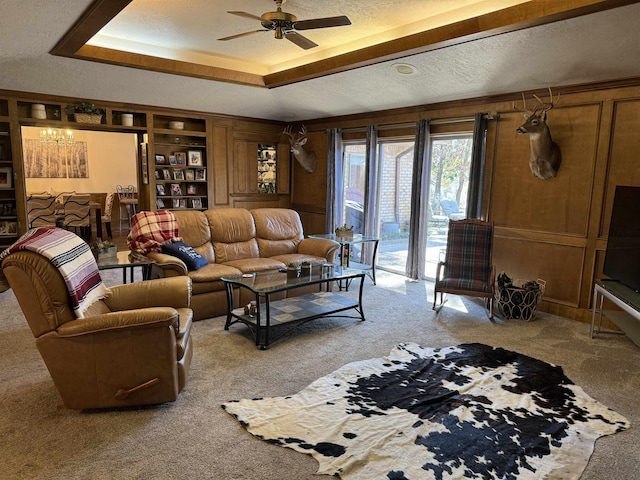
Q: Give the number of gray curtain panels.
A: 4